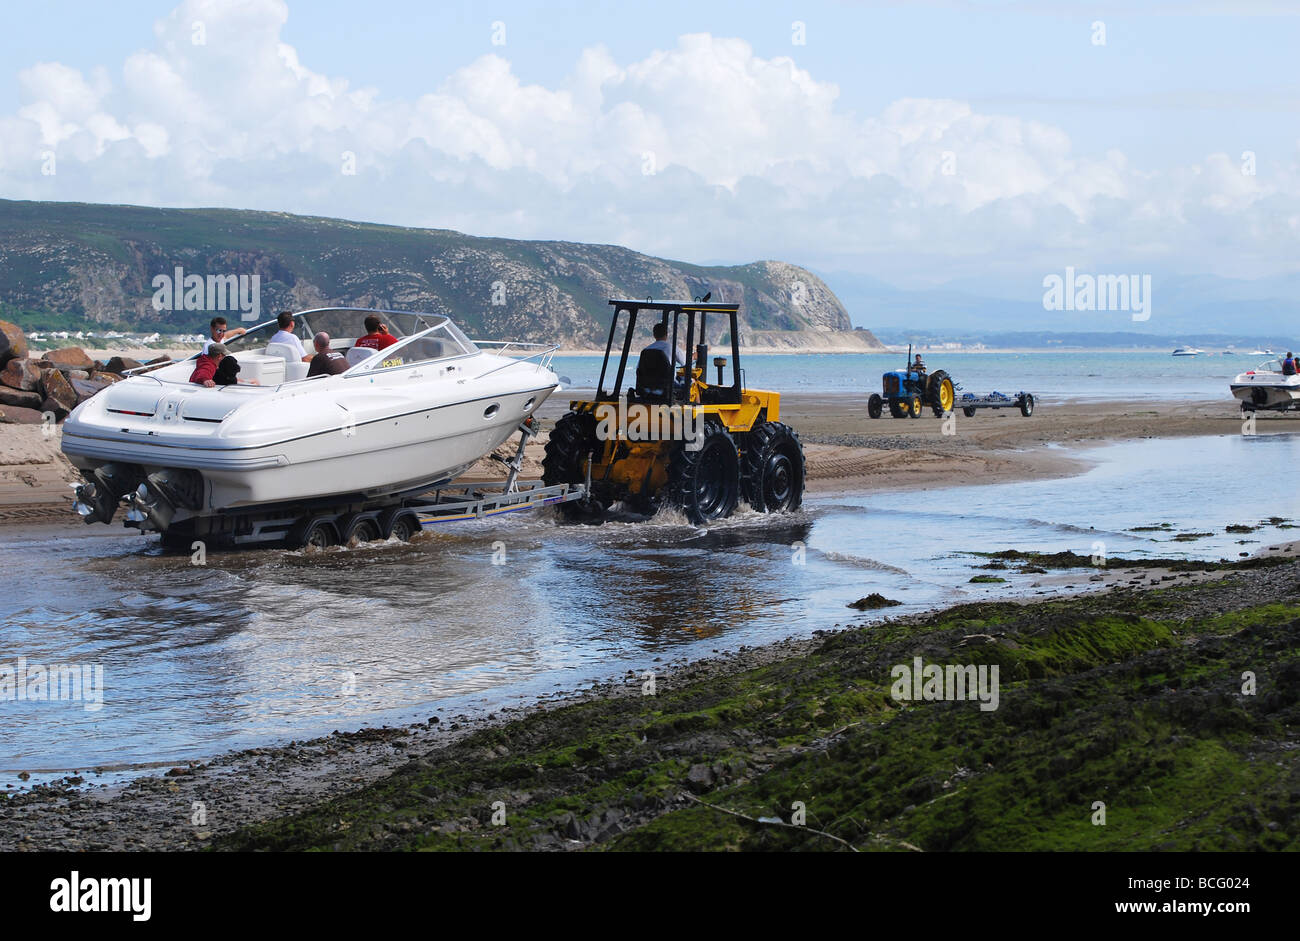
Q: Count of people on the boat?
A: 5